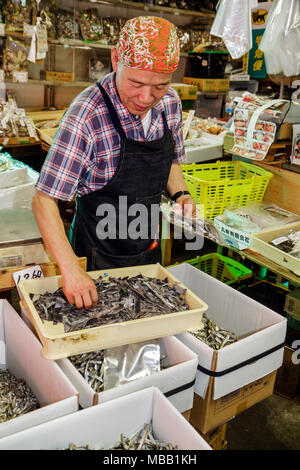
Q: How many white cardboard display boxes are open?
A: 4